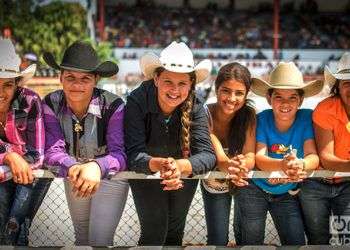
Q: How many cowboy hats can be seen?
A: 5